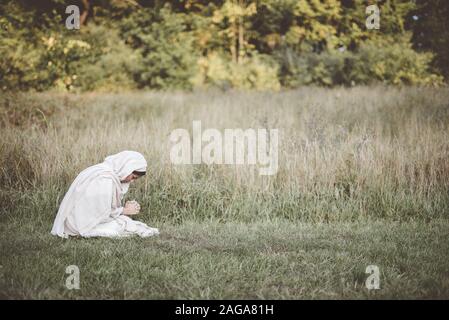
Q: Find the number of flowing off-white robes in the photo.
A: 1